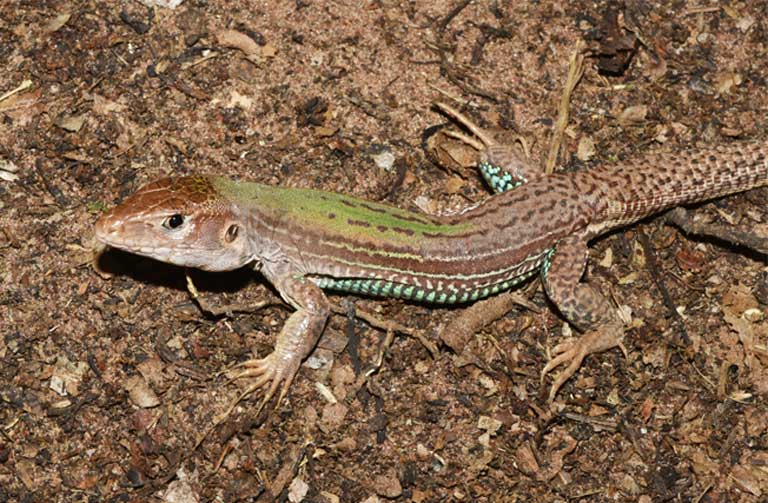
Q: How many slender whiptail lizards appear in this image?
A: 1